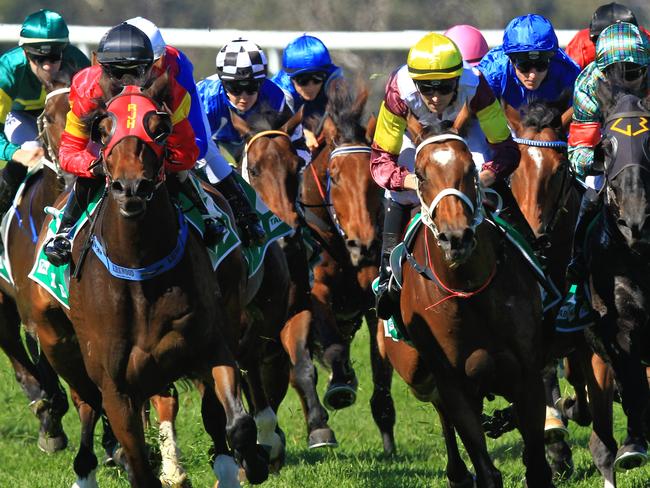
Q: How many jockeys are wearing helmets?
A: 10